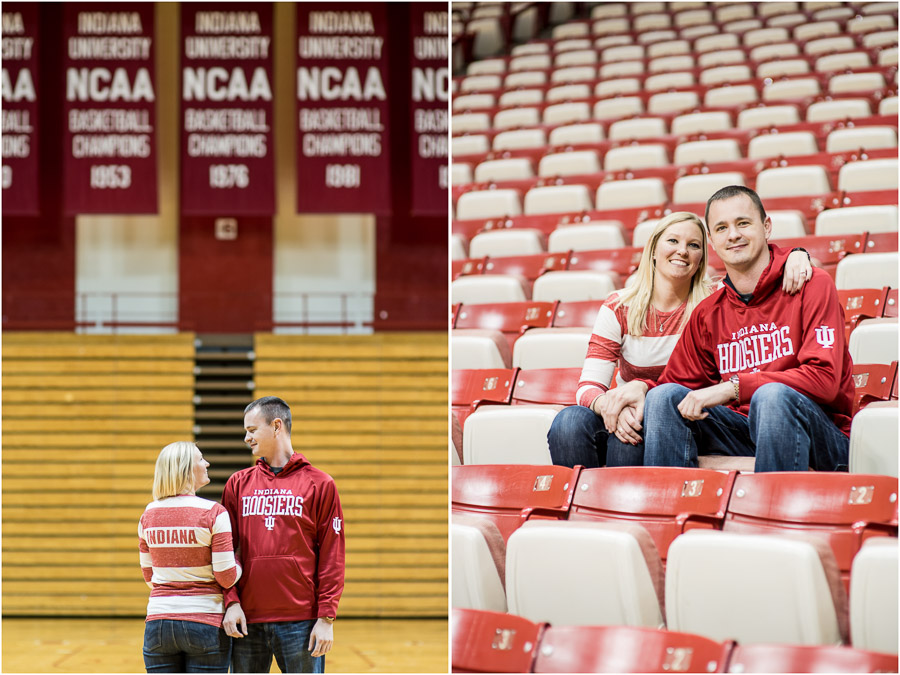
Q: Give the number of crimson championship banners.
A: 5